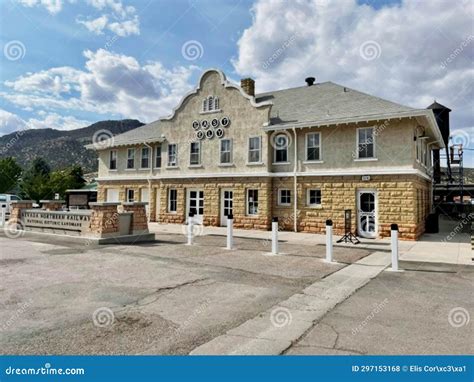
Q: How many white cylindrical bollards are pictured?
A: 5